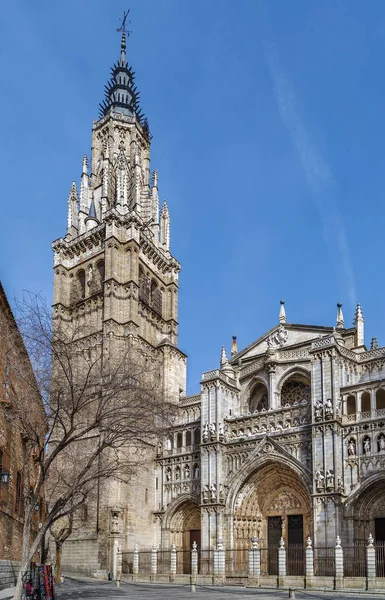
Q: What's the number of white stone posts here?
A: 11